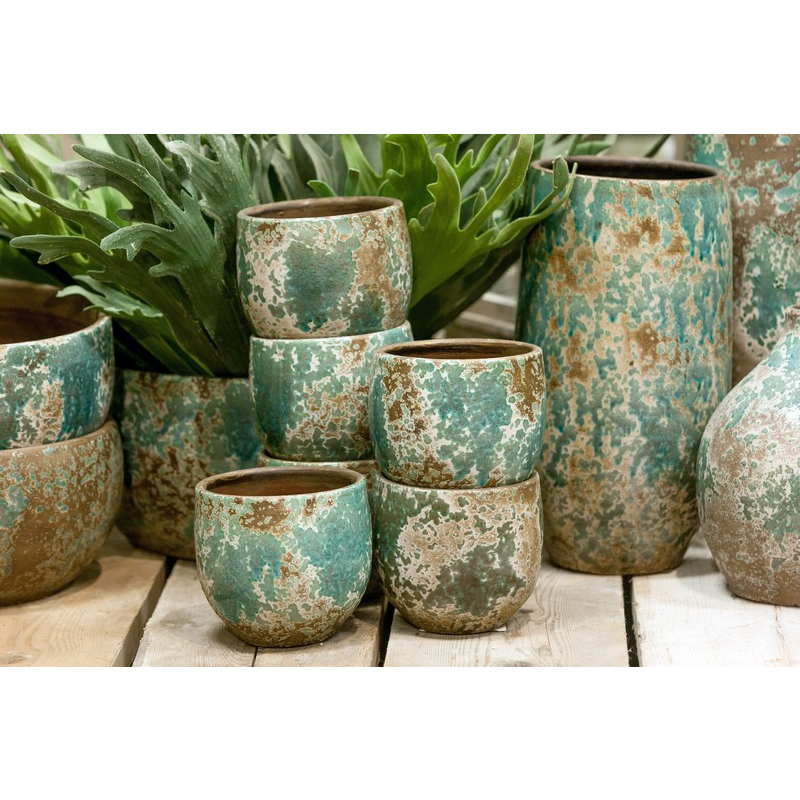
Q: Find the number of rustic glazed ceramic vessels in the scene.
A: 12